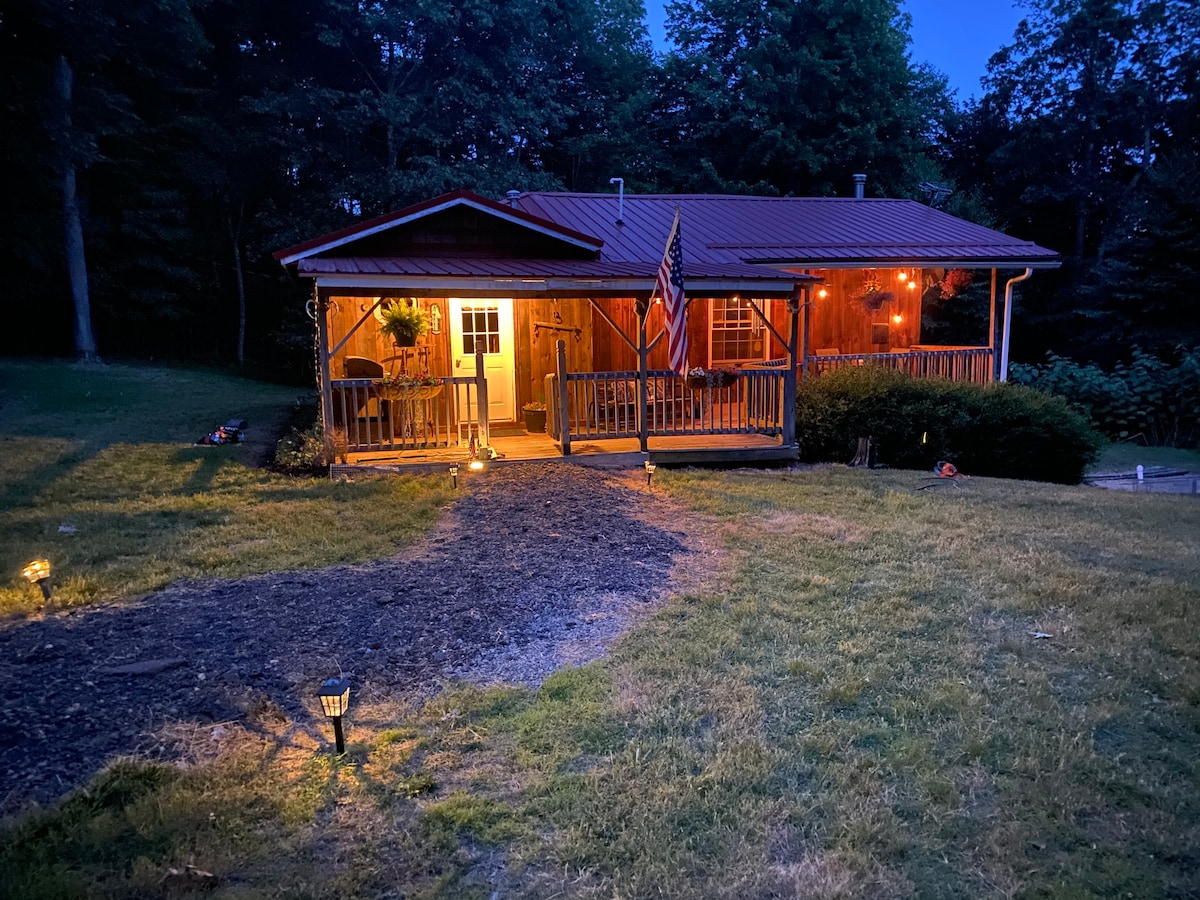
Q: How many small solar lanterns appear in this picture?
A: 4